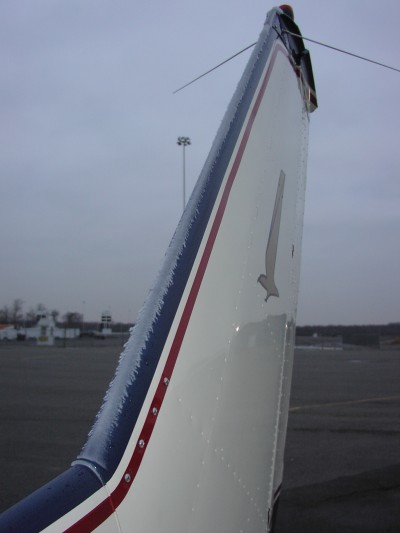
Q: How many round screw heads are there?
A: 4